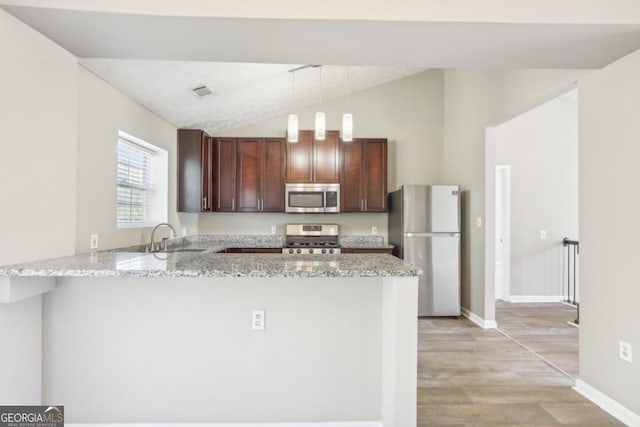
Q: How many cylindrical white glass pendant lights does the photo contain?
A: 3